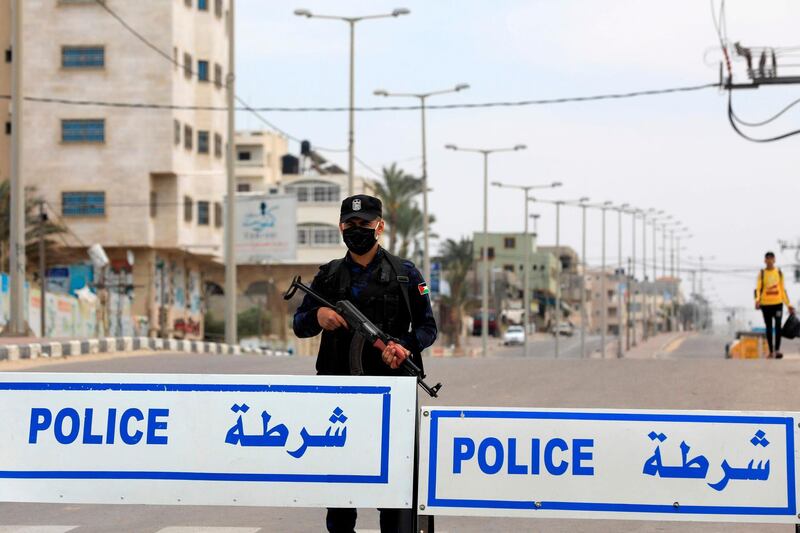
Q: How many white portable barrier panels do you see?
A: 2